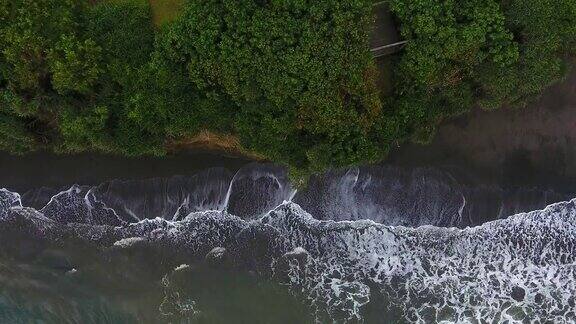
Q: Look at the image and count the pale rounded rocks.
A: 0